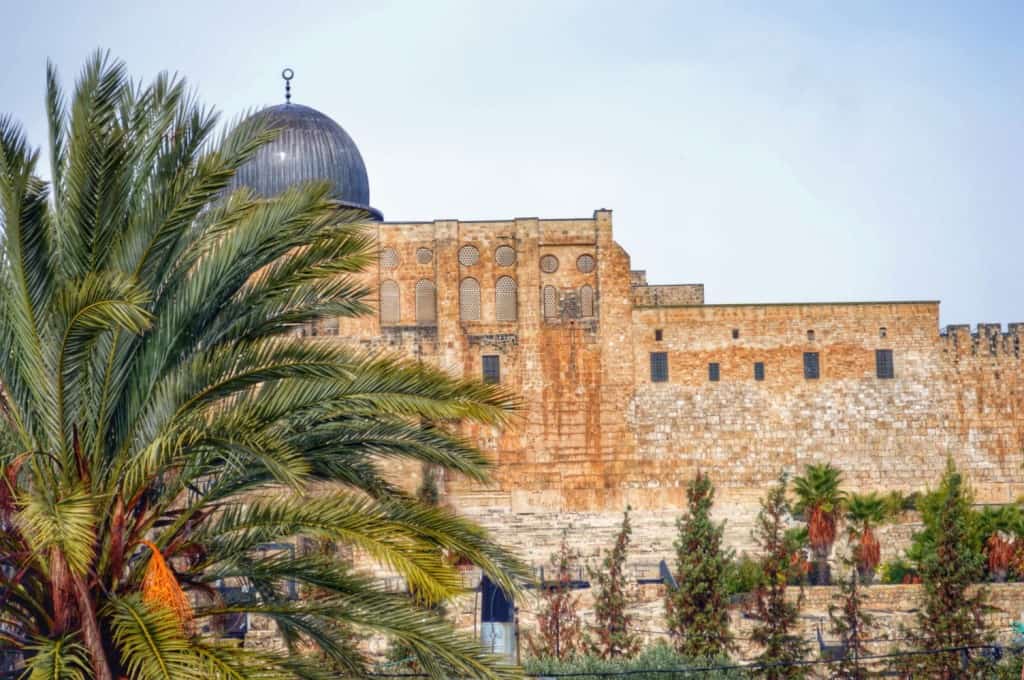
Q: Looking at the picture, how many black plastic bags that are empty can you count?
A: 0